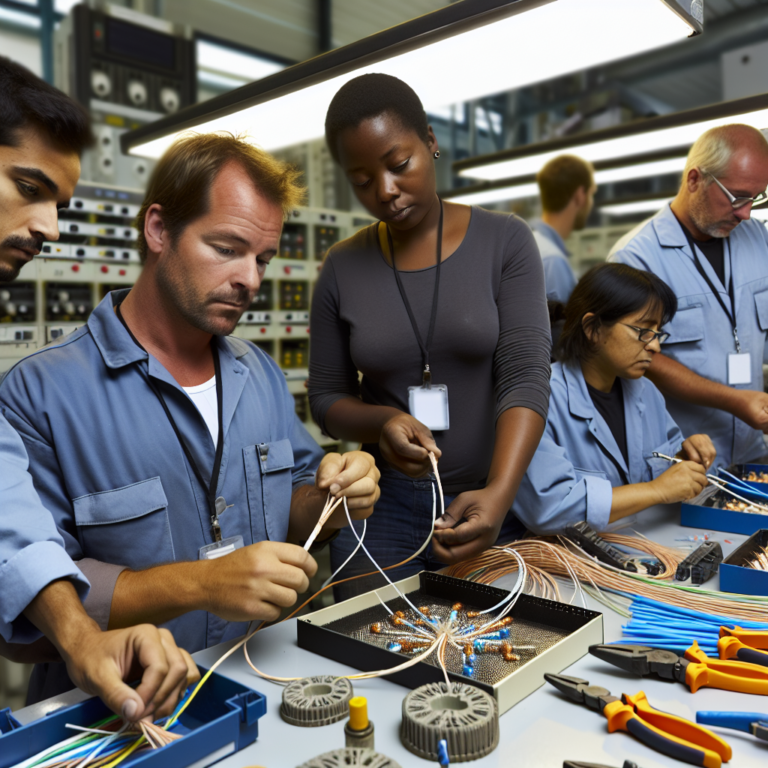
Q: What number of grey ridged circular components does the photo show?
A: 3